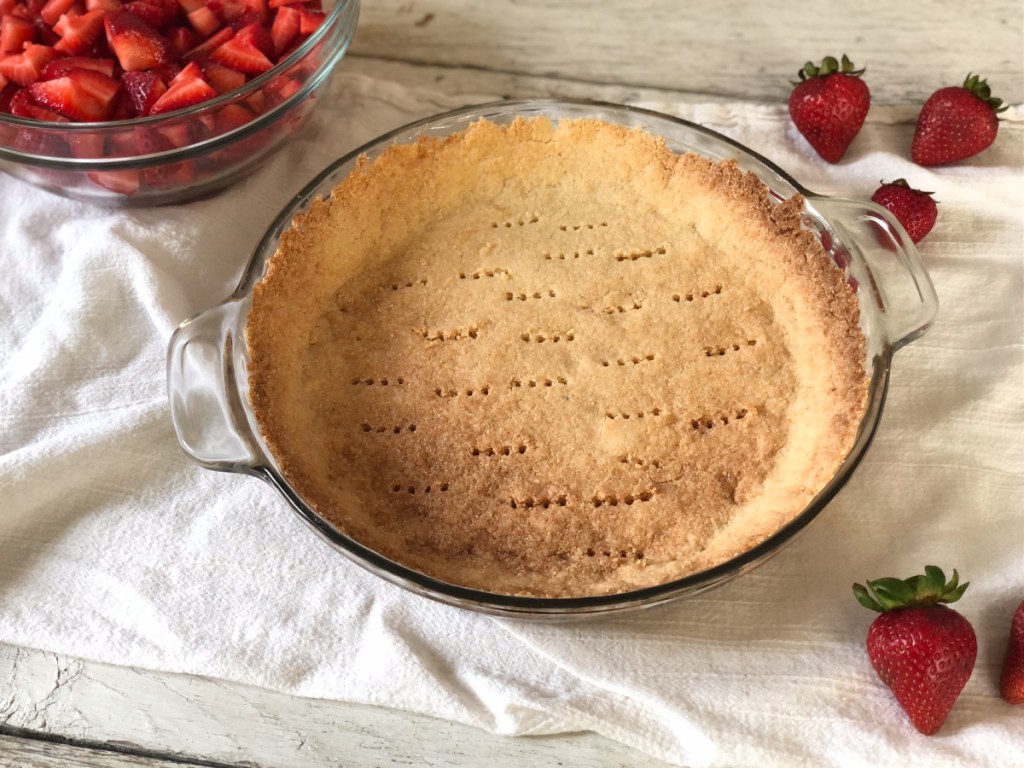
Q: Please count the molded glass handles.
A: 2